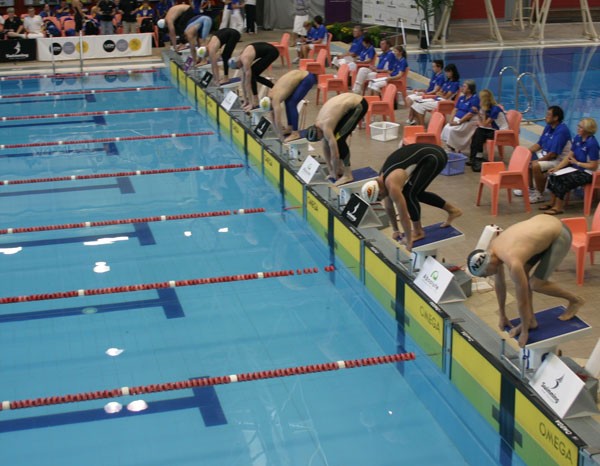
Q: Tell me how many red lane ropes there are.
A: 8